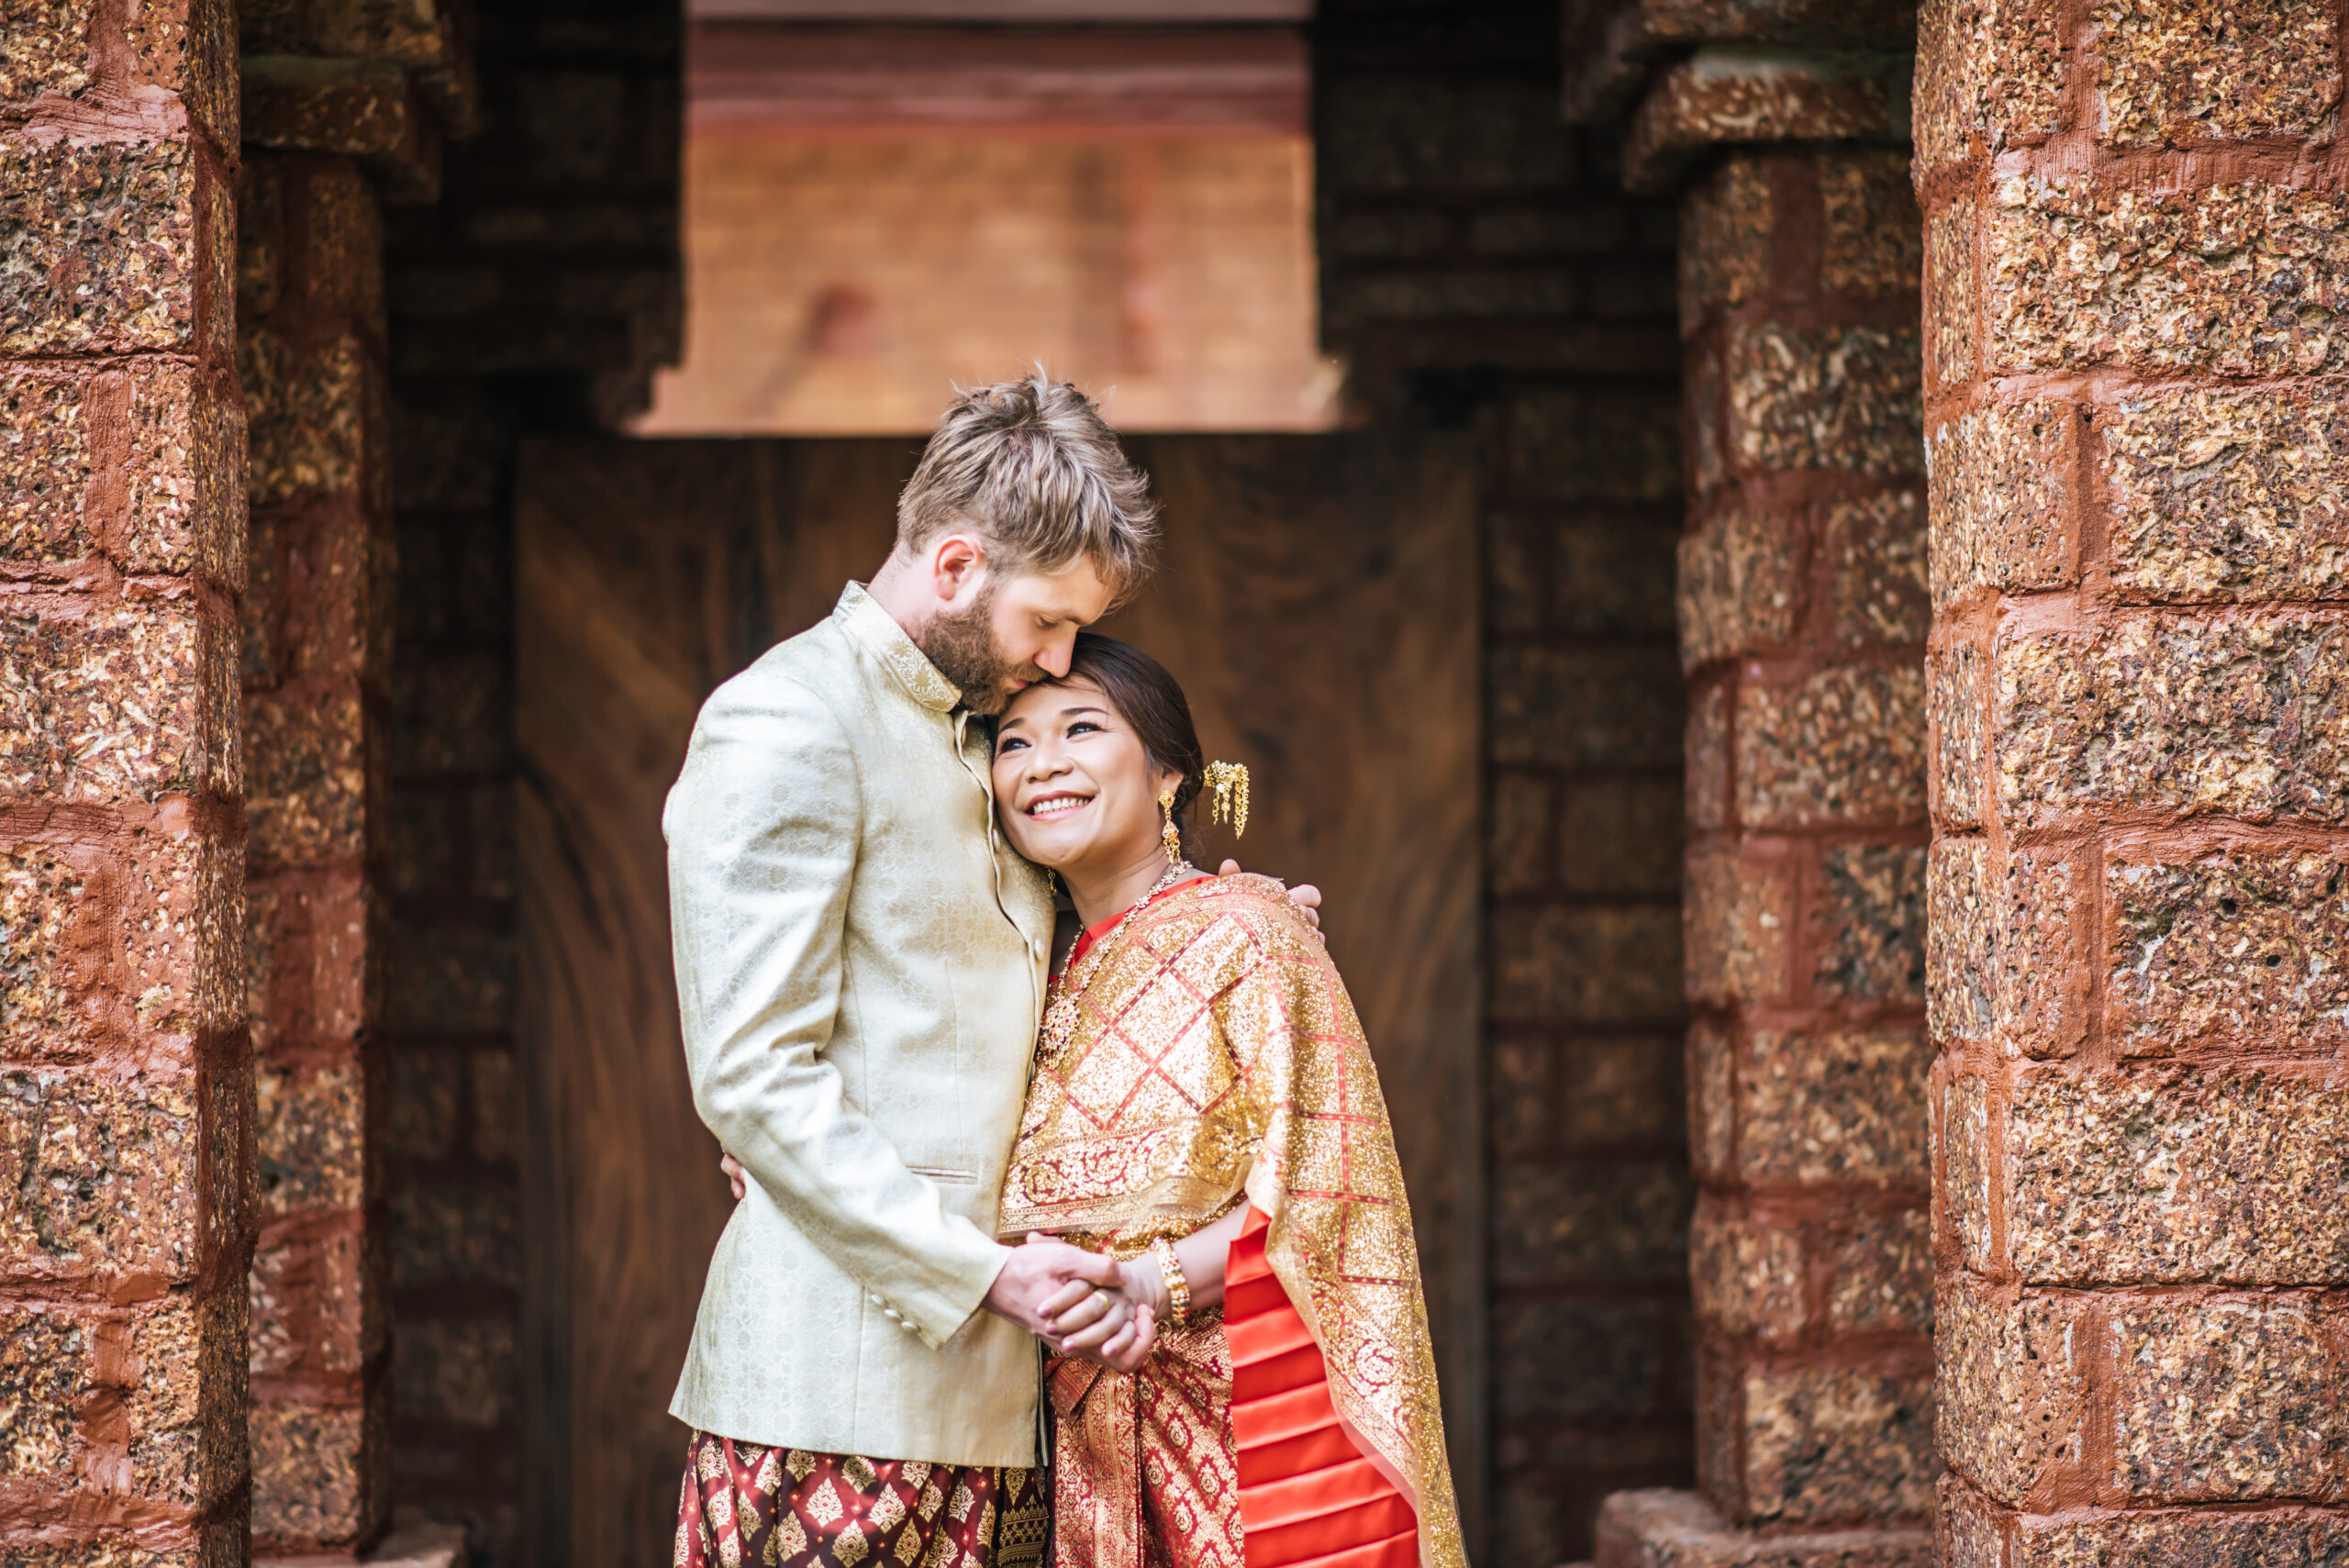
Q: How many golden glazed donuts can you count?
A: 0